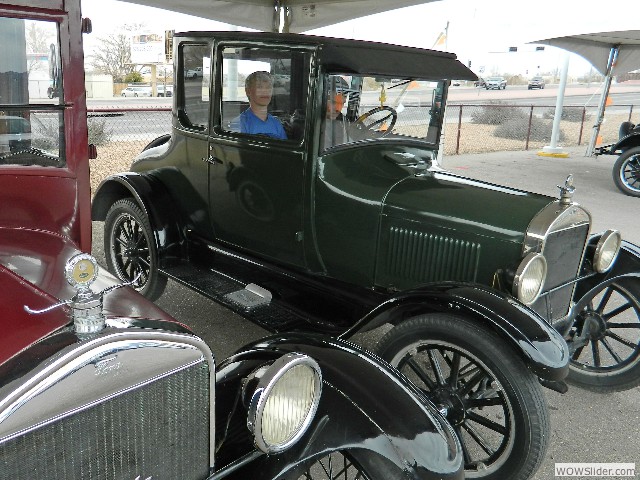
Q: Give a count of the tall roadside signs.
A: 1